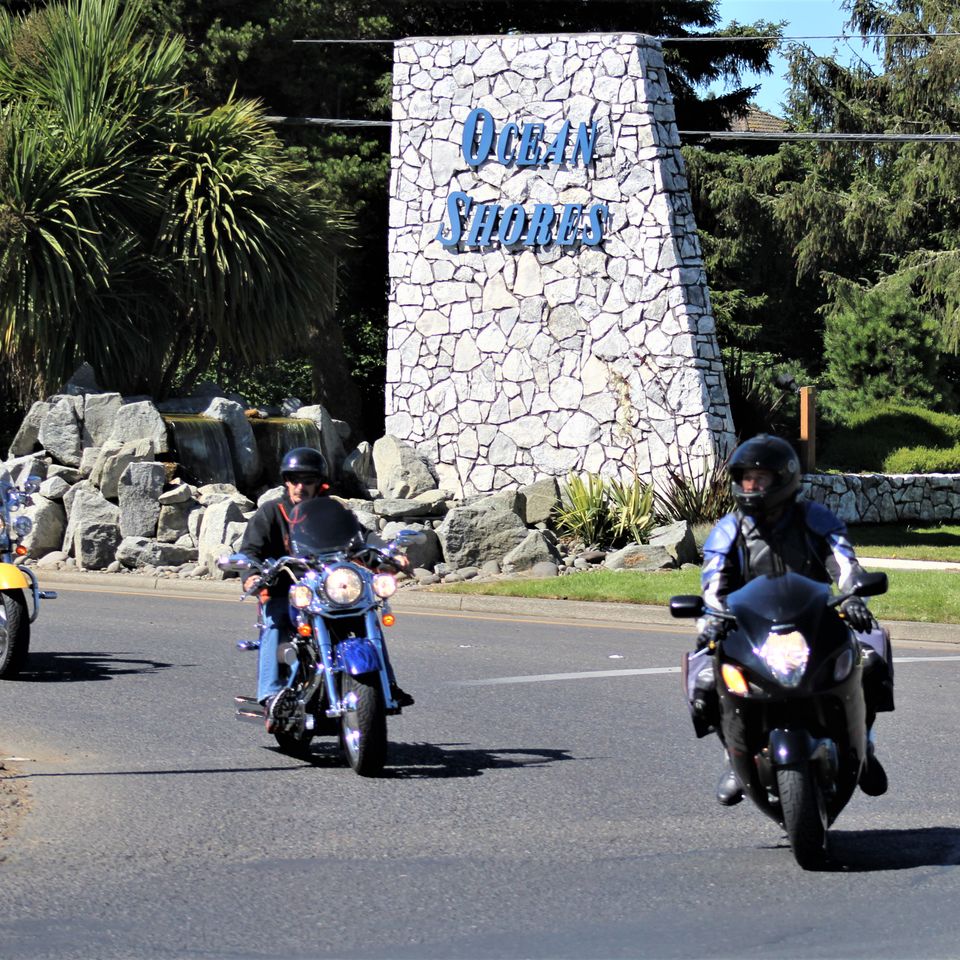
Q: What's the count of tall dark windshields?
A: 1